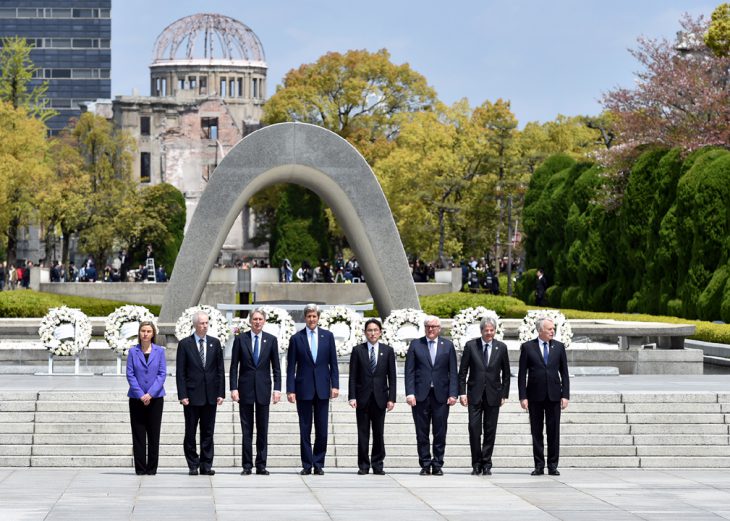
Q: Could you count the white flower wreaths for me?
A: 8